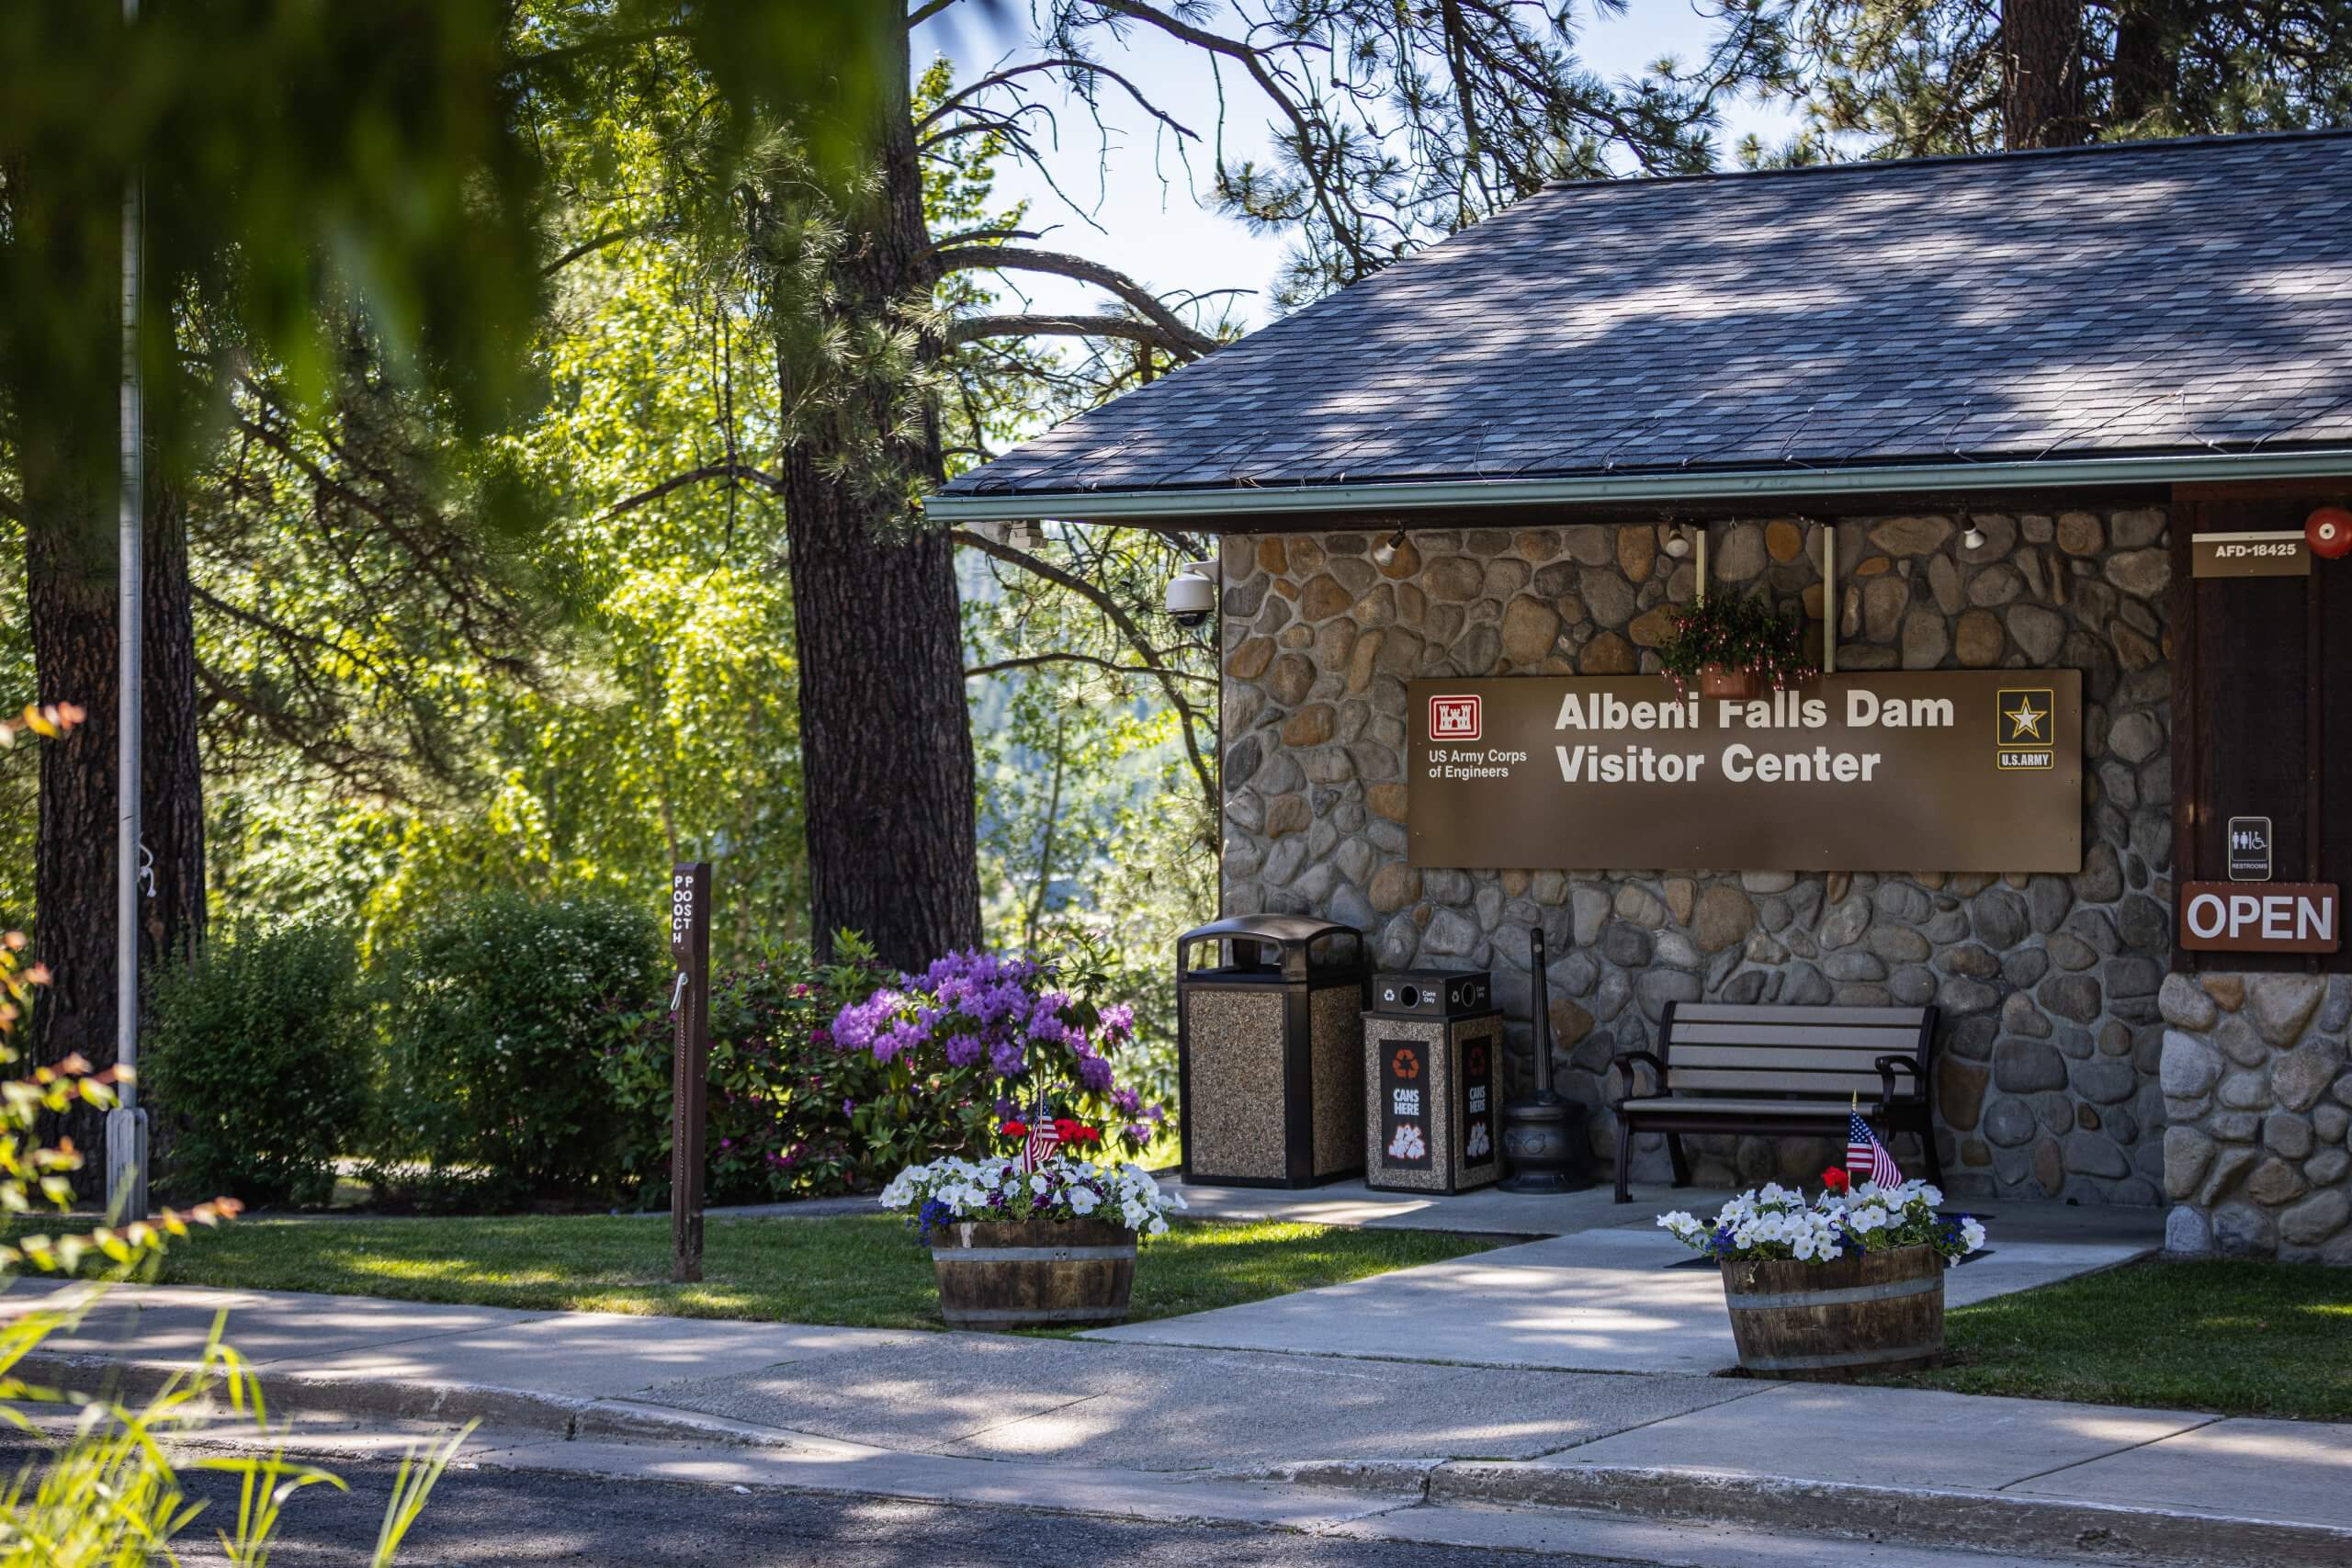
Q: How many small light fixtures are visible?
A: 3